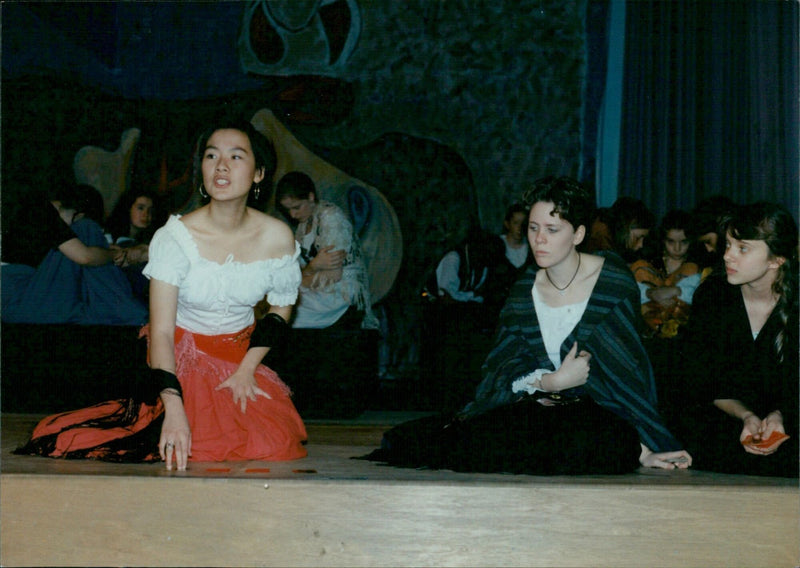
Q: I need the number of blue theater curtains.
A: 1